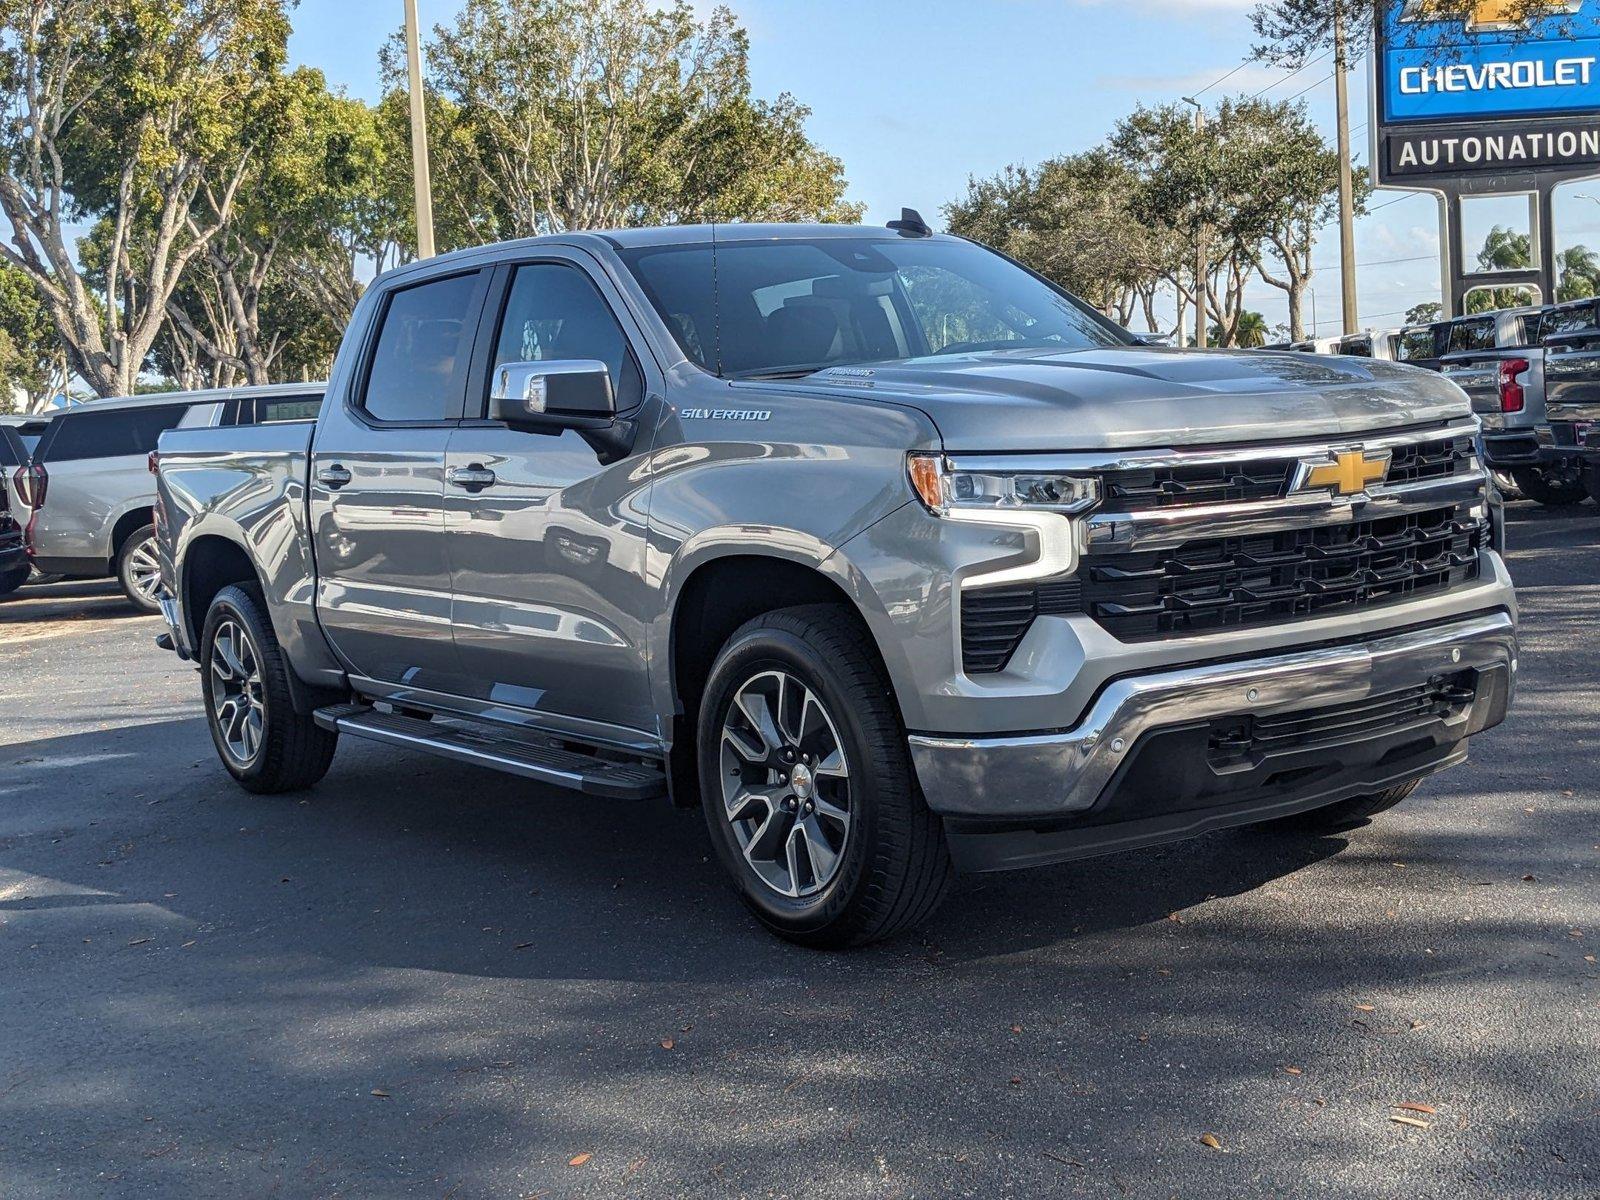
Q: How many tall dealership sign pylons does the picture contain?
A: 1